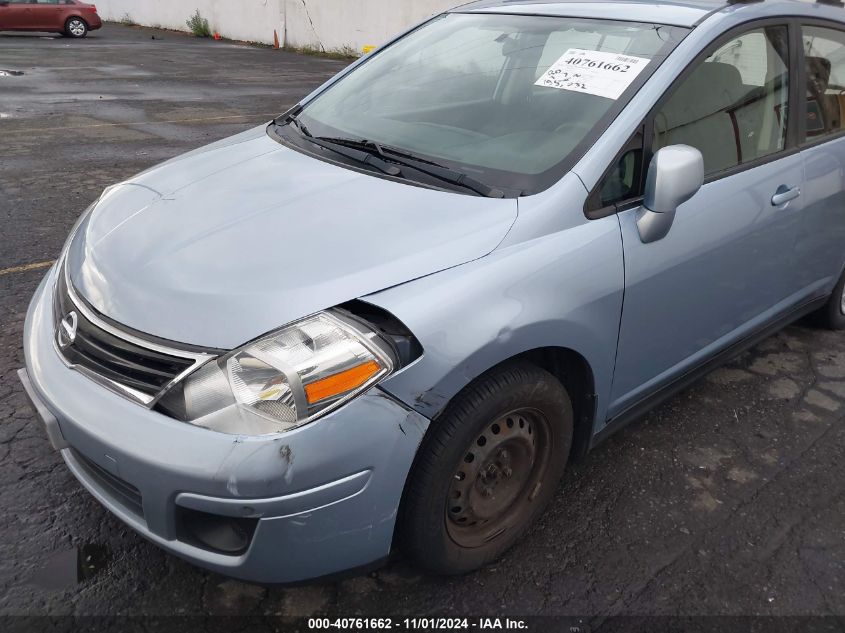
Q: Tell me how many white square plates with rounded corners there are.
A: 0